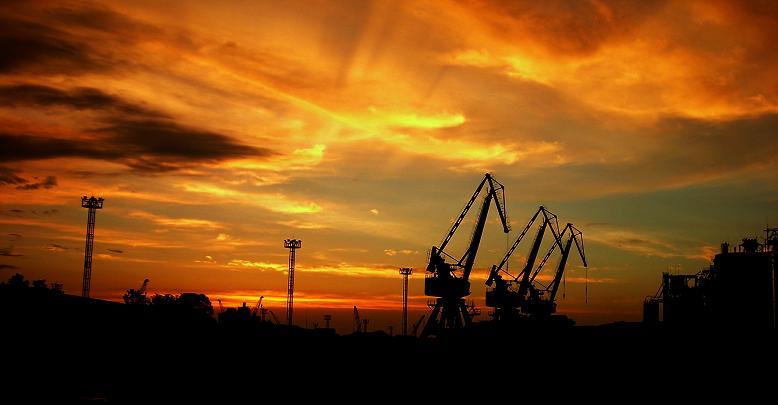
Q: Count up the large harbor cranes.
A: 3